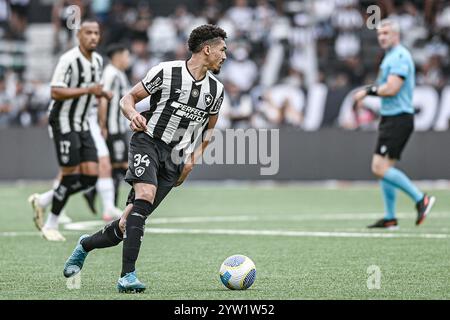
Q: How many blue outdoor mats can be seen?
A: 0